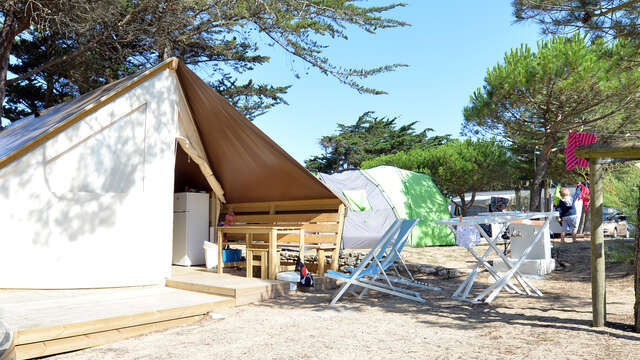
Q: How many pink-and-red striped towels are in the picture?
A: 1